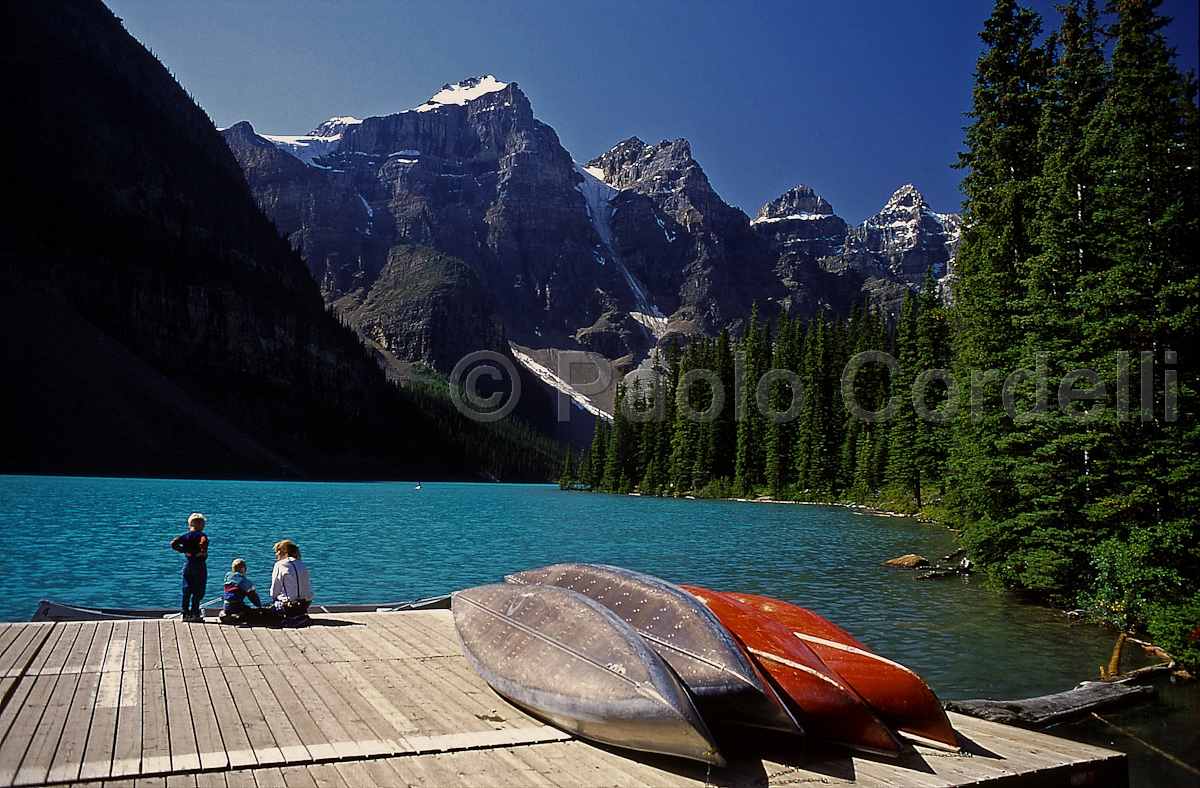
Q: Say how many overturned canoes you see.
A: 4